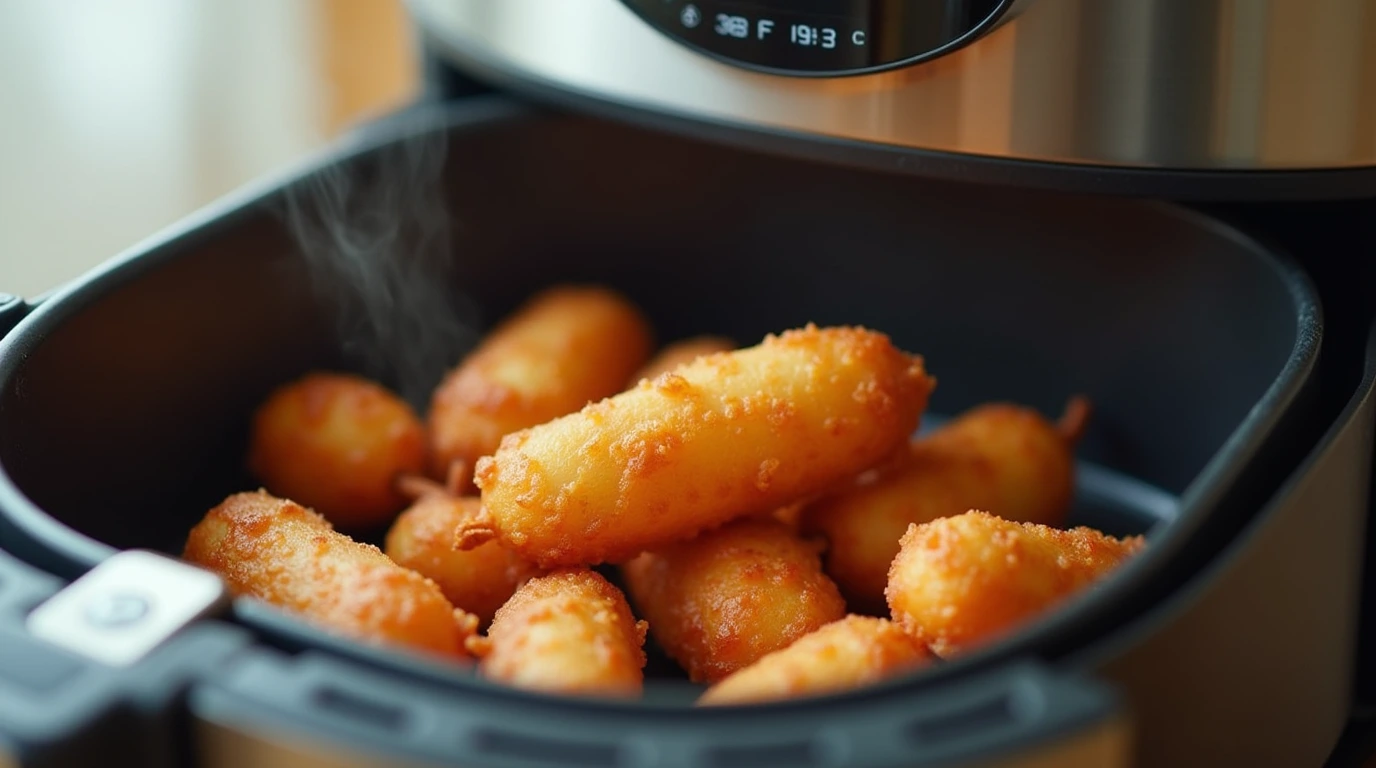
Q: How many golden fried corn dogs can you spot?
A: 11